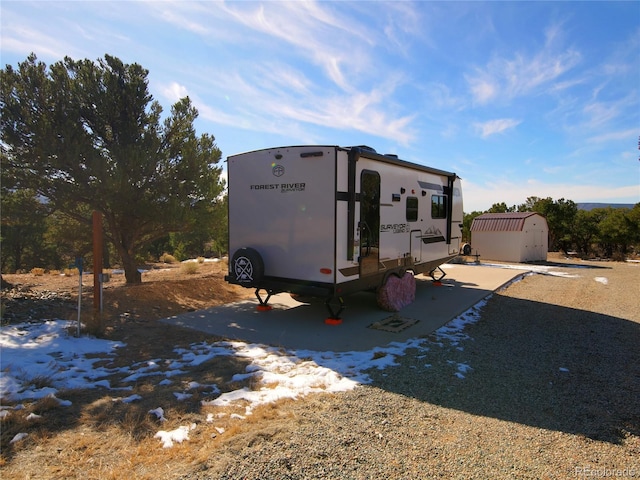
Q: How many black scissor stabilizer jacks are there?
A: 3